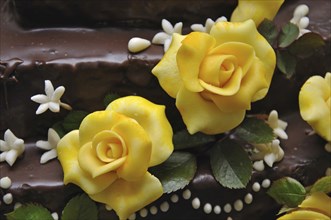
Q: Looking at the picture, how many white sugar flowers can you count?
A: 8